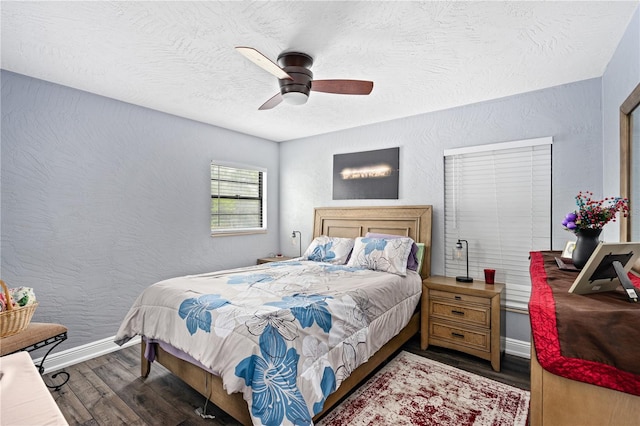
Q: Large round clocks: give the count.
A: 0